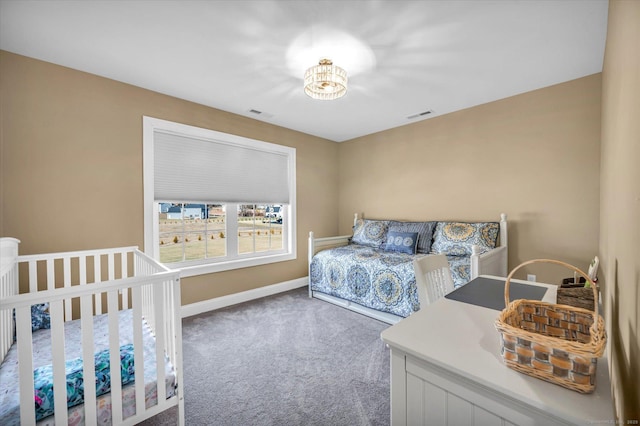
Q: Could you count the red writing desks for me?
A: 0